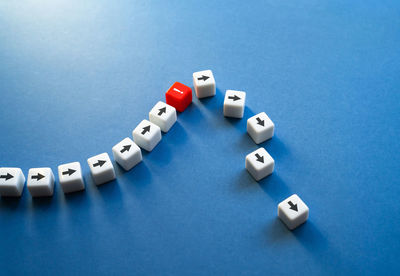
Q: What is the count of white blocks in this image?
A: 12